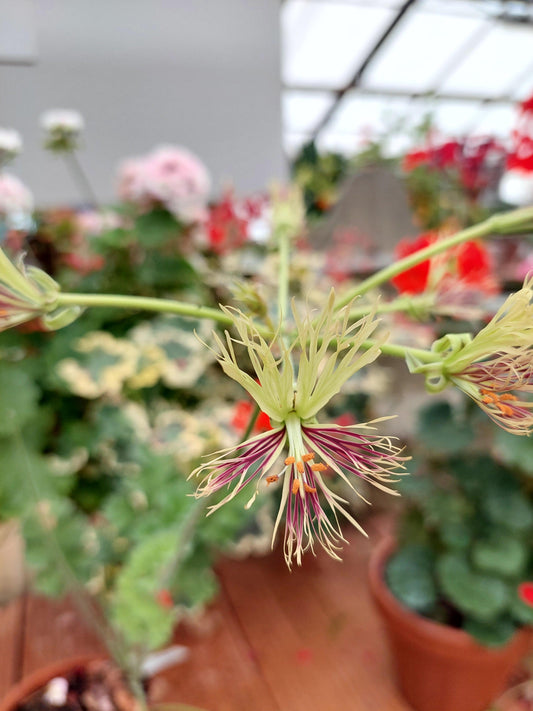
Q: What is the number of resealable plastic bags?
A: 0